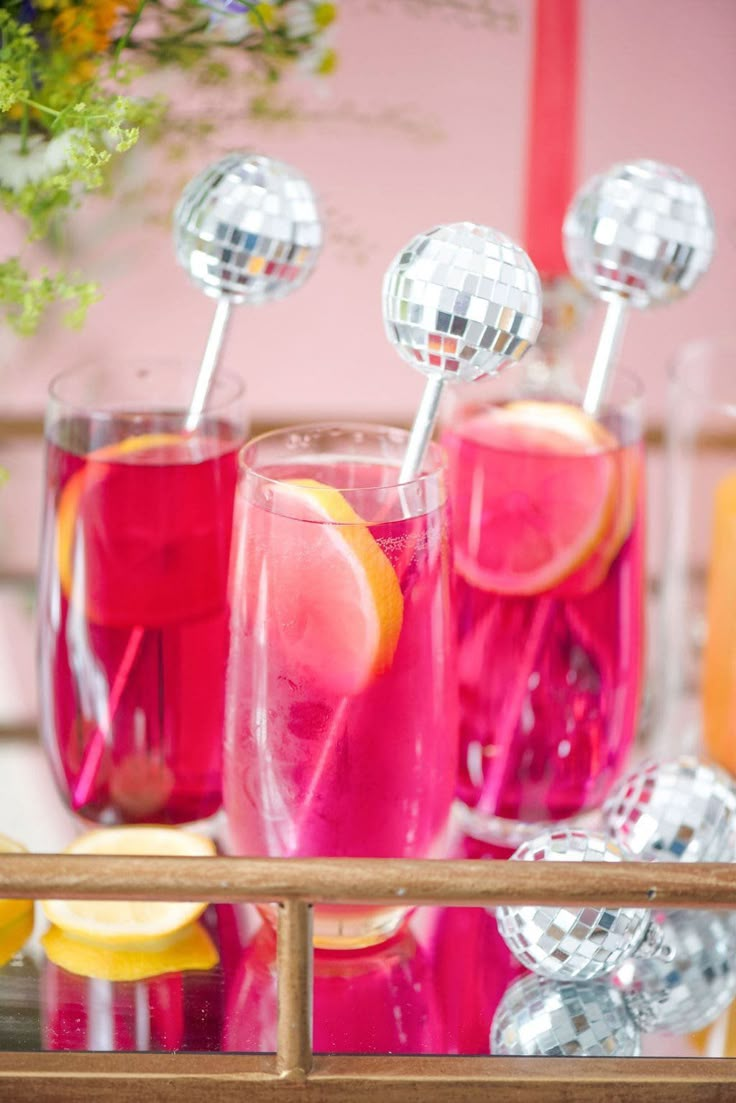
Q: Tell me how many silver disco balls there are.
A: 5